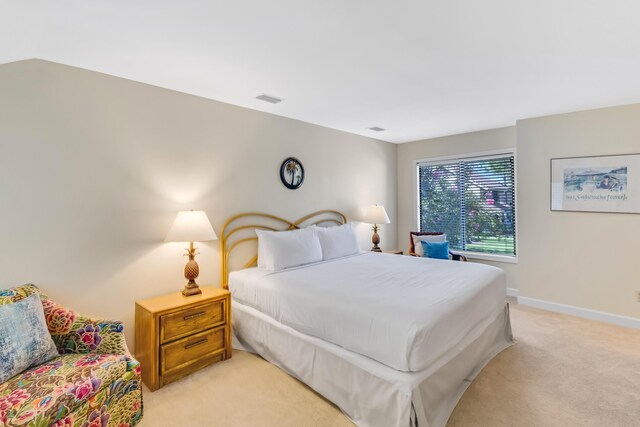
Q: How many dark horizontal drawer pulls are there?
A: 2